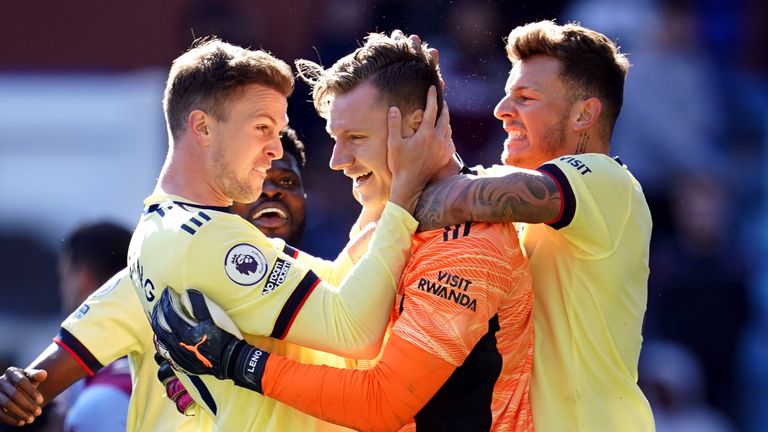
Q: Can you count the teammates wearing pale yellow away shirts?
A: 3